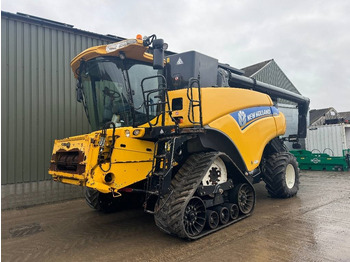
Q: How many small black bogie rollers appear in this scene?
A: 3